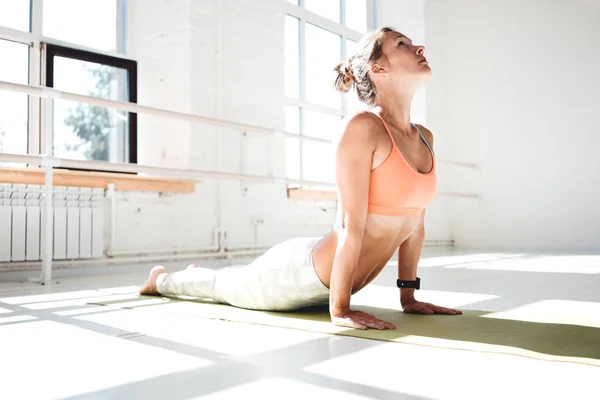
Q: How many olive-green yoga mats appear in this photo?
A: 1